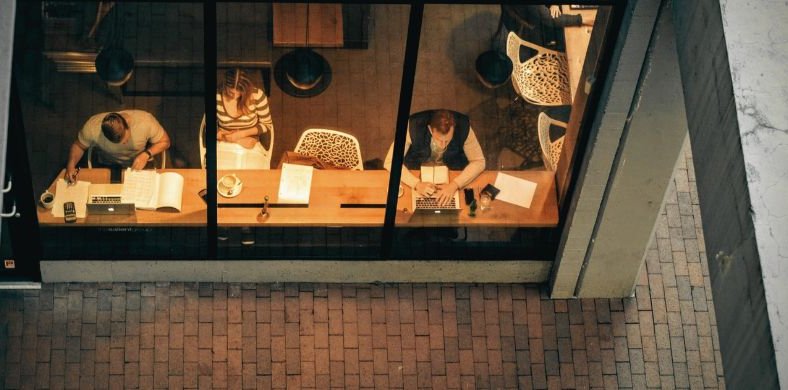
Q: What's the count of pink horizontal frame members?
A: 0